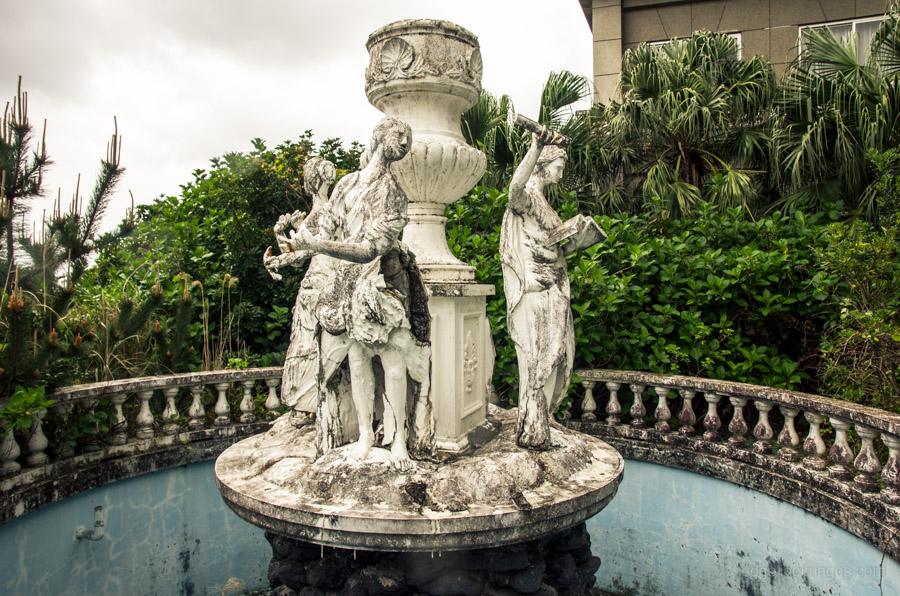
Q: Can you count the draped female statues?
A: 3